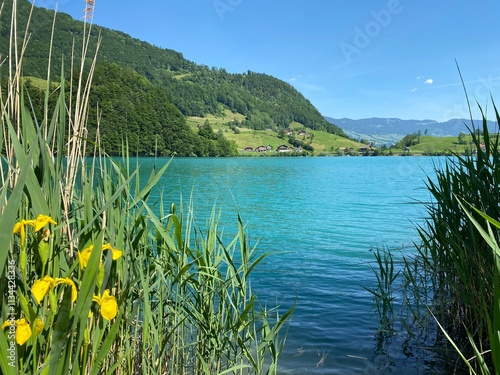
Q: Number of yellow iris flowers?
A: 5